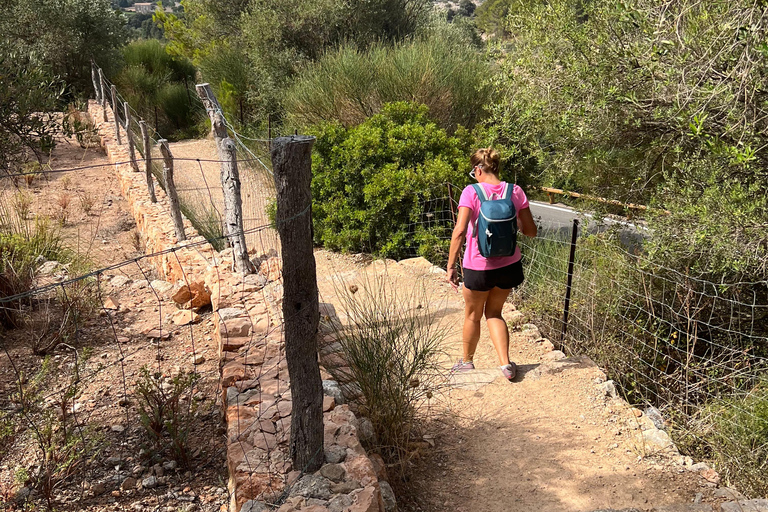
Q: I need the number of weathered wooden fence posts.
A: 8